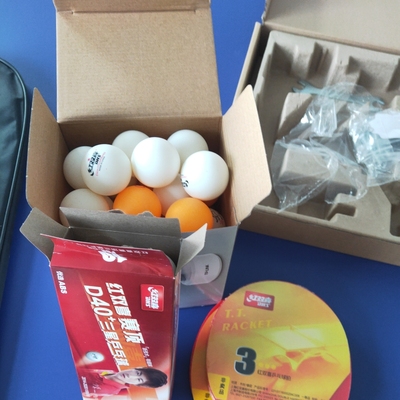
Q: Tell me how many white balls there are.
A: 9